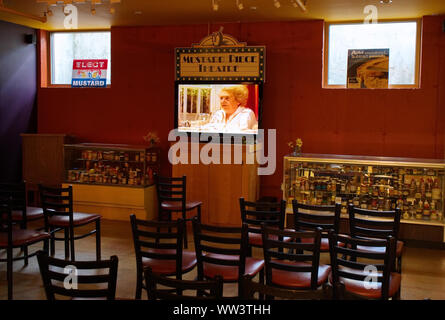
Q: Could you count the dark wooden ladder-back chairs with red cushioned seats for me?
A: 14